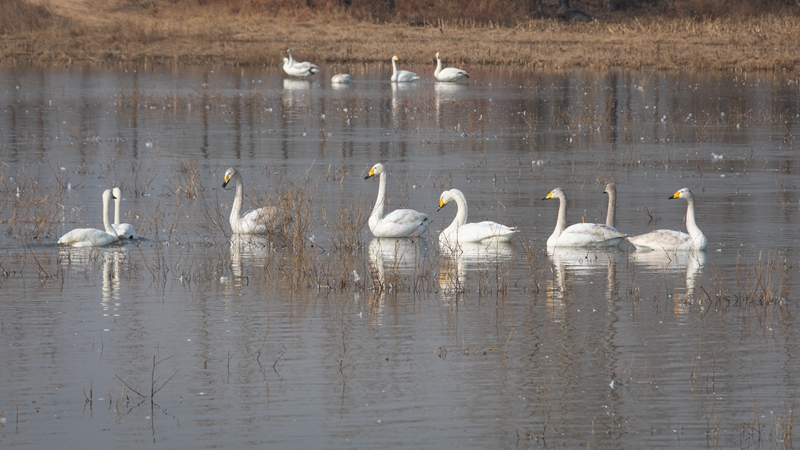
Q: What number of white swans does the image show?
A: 13